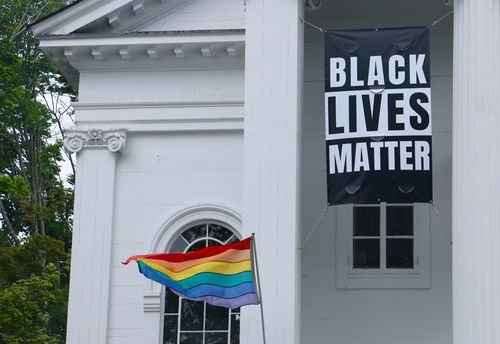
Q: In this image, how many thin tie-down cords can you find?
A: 4